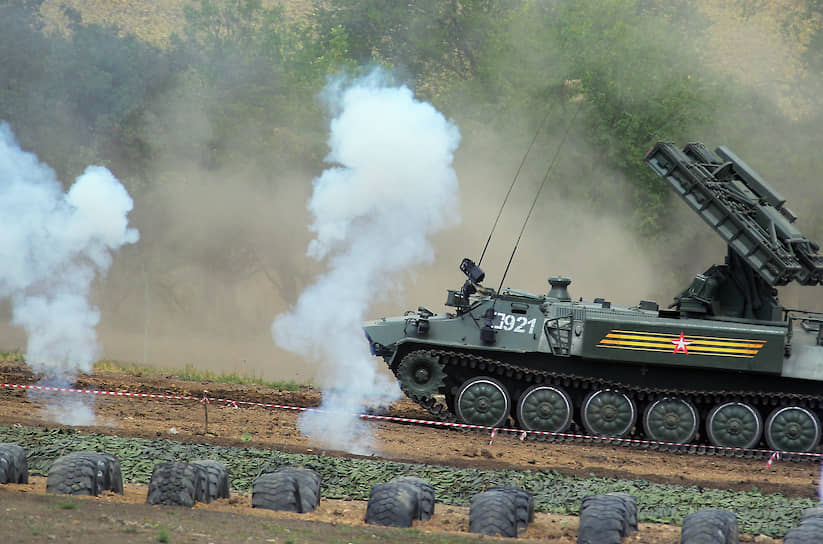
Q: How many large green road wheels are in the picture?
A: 6